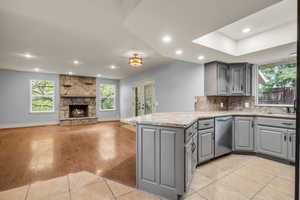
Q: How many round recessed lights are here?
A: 10